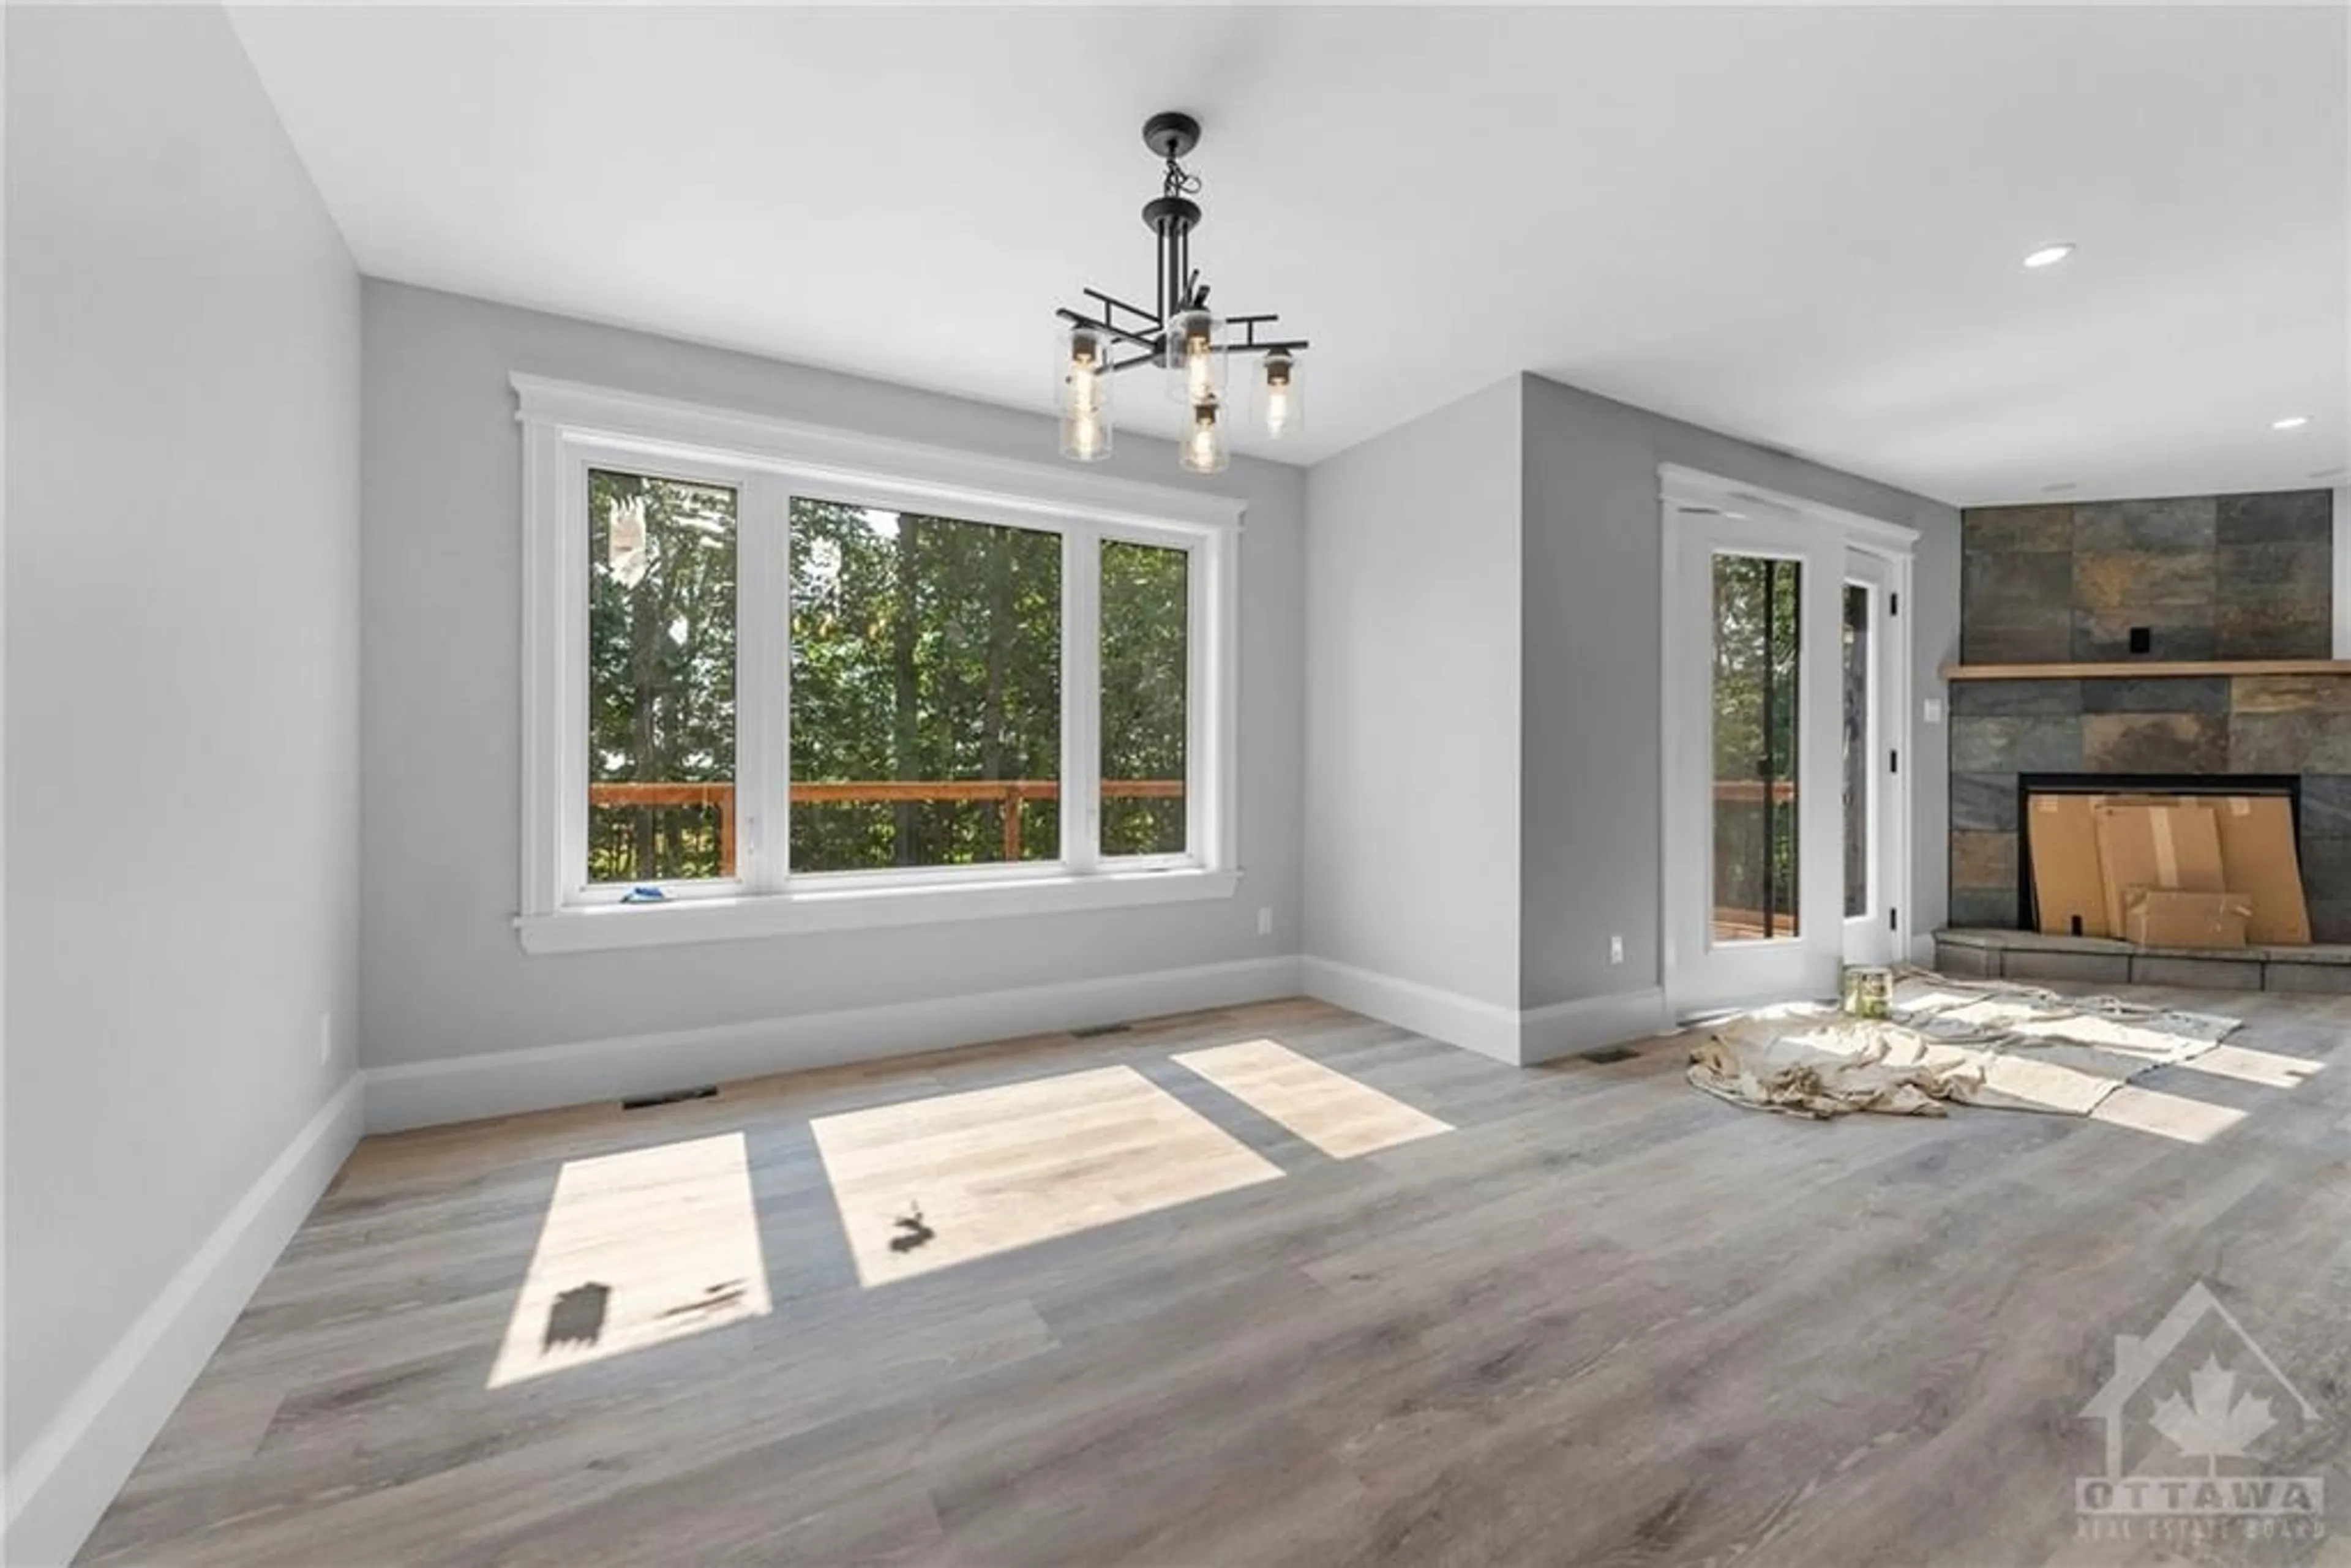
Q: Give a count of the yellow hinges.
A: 0